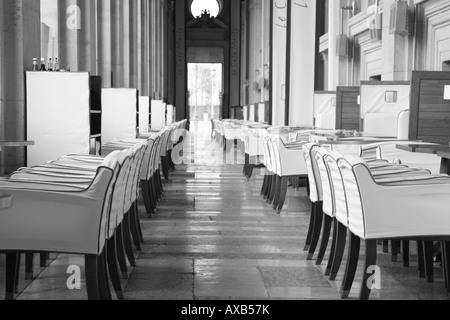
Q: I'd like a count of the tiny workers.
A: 0